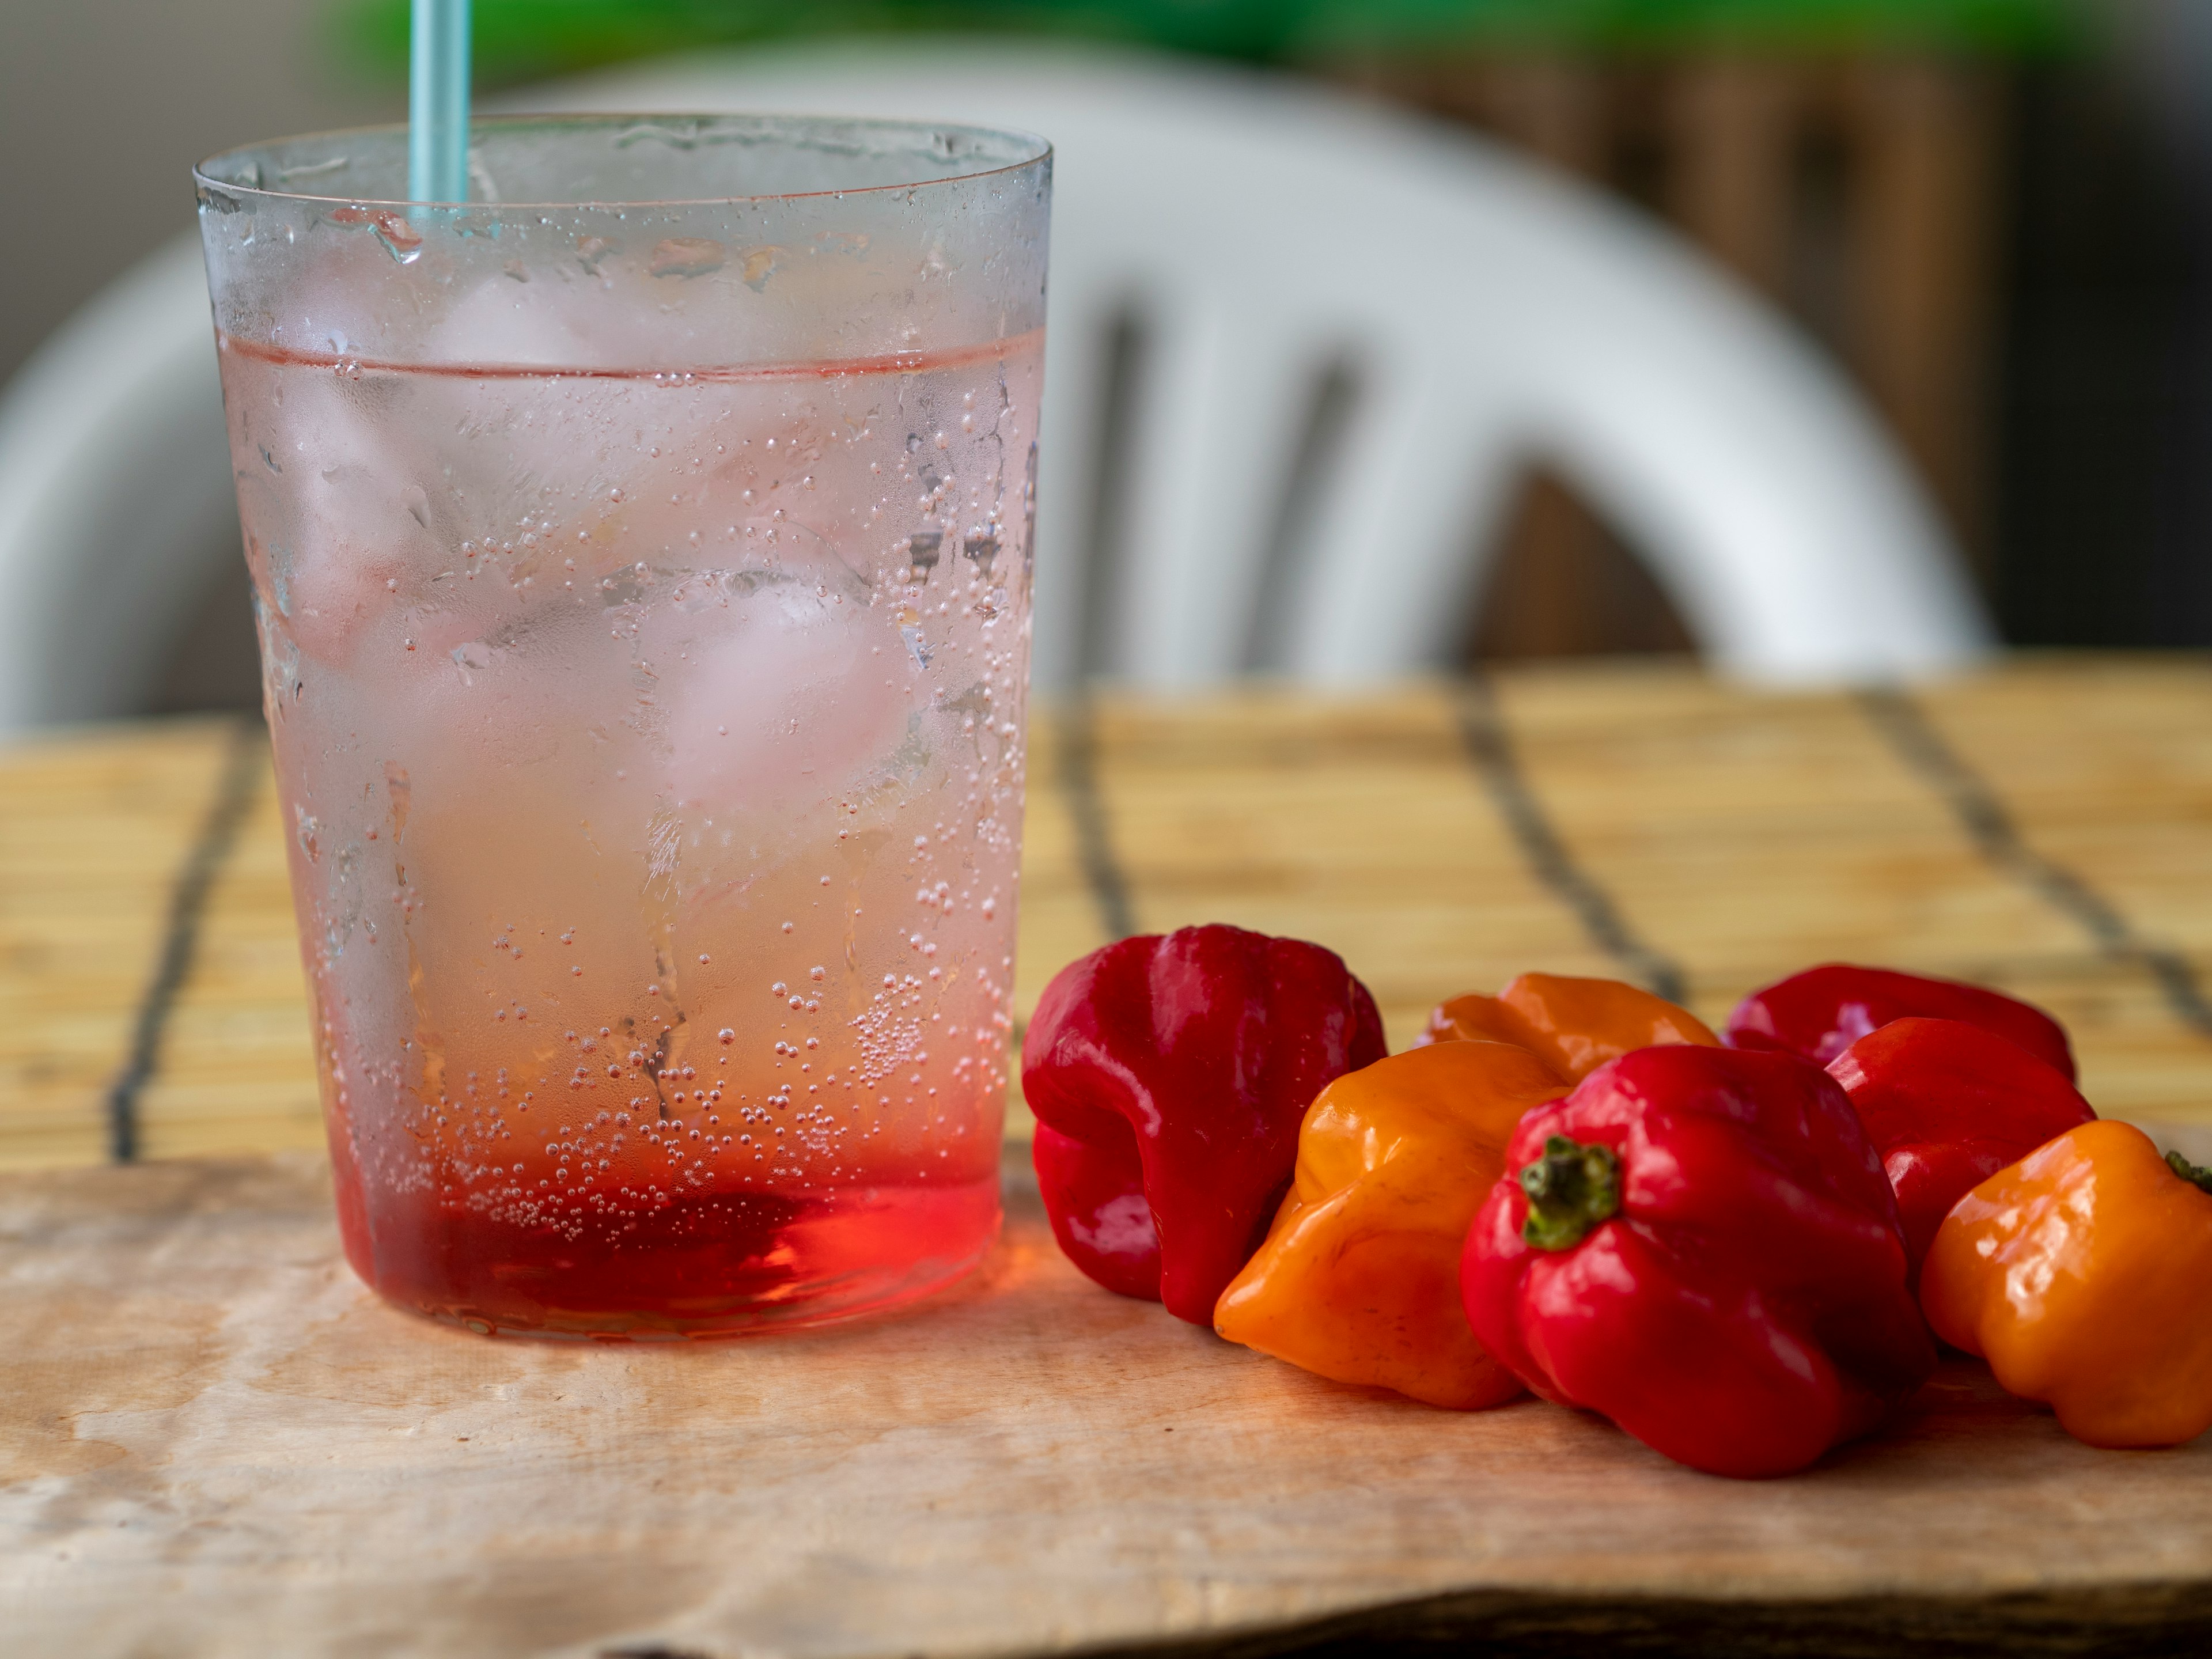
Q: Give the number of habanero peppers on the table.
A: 7